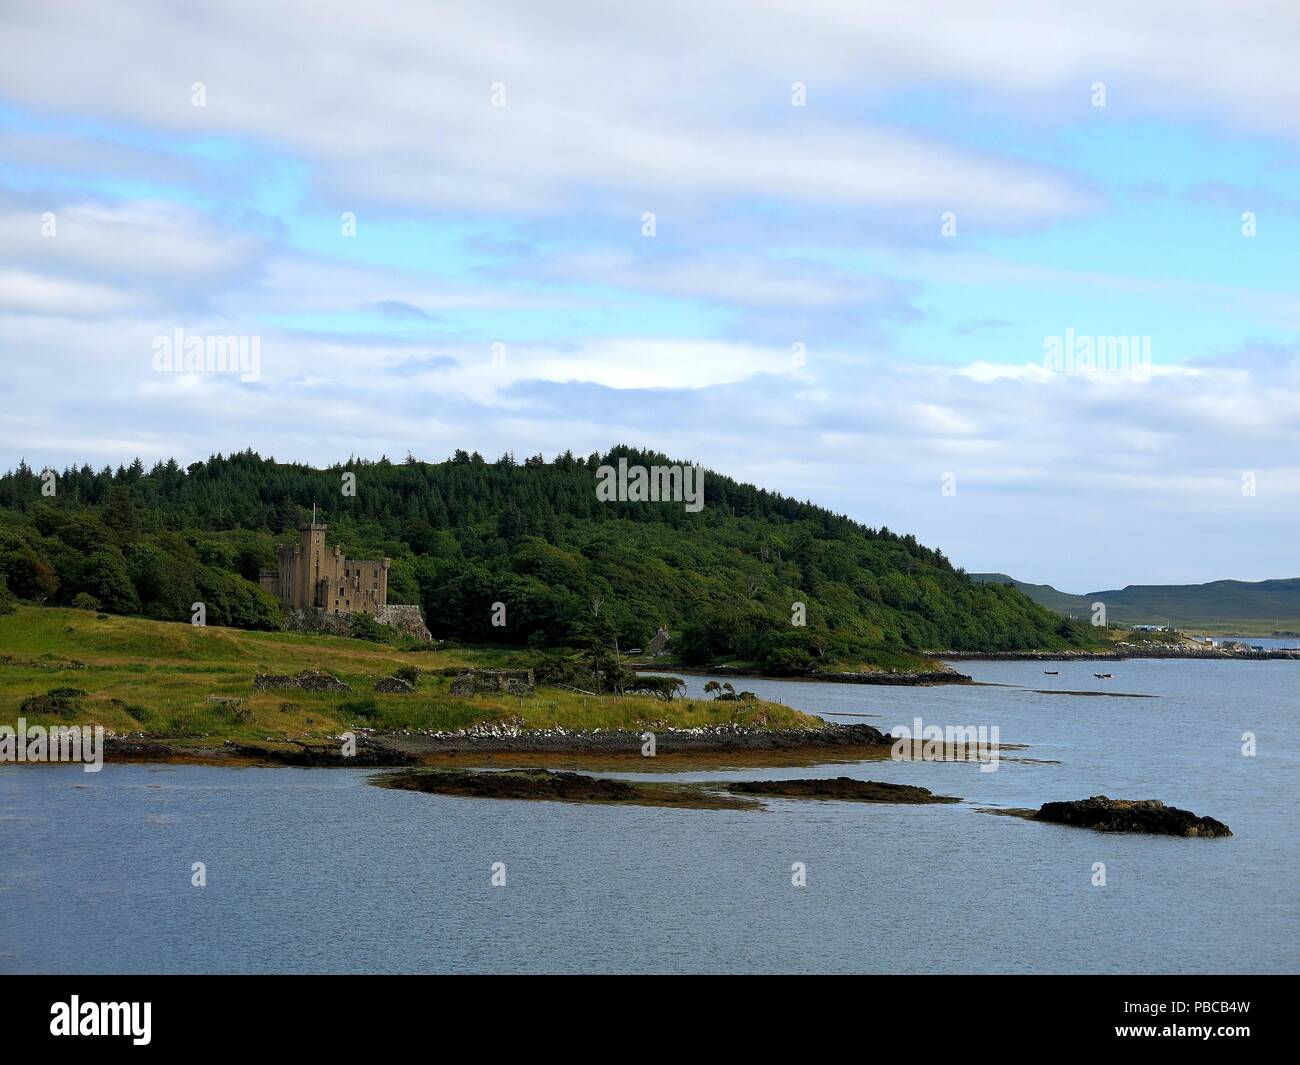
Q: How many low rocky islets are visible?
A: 3